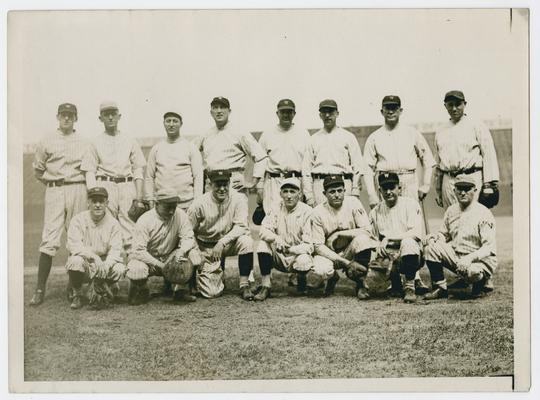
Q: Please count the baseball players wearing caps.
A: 15